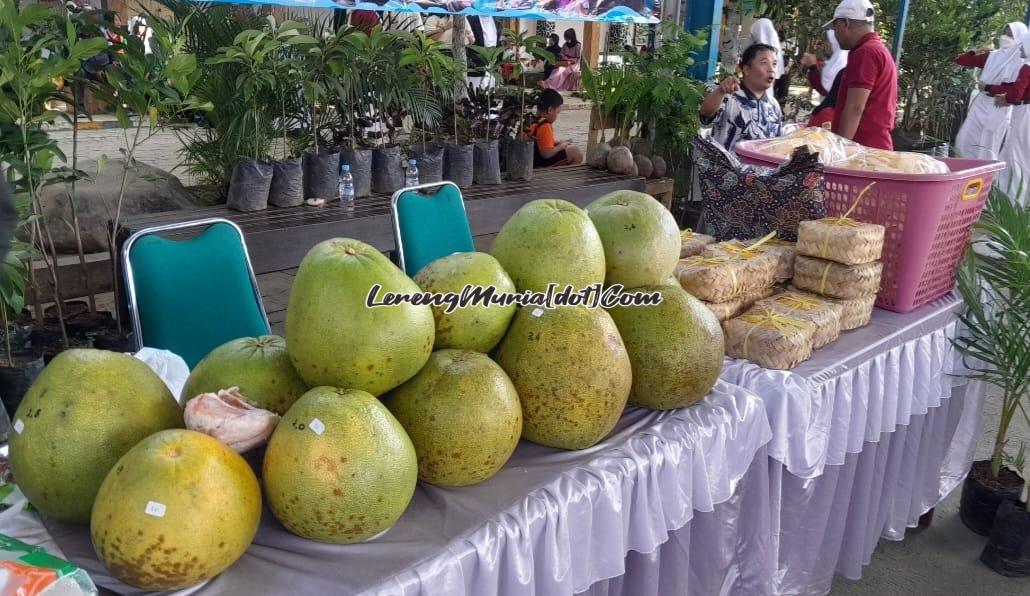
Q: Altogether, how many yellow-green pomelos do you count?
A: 11